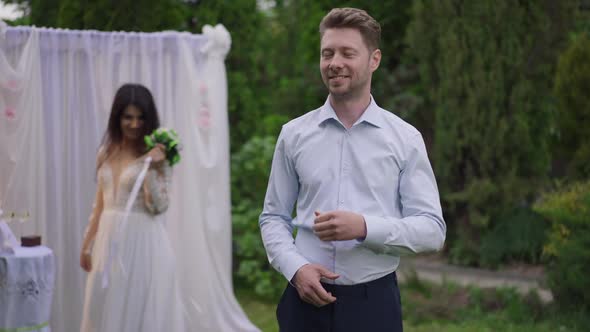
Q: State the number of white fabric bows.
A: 1